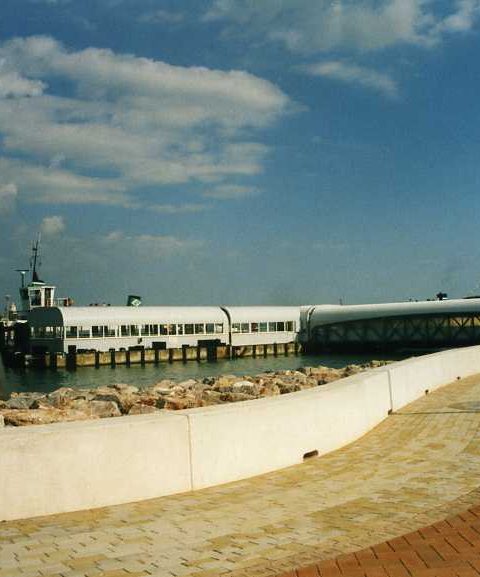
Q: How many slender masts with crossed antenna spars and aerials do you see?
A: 1